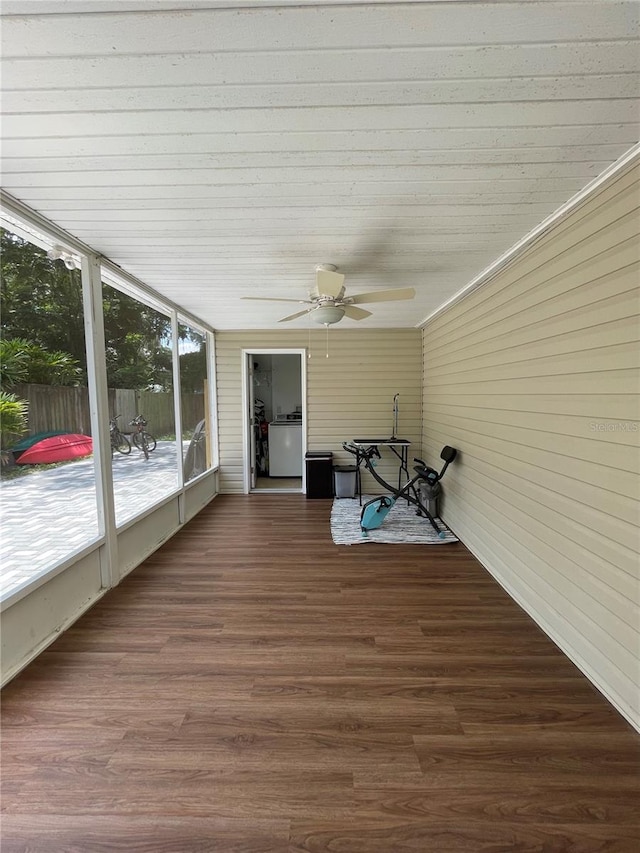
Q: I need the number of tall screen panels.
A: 3